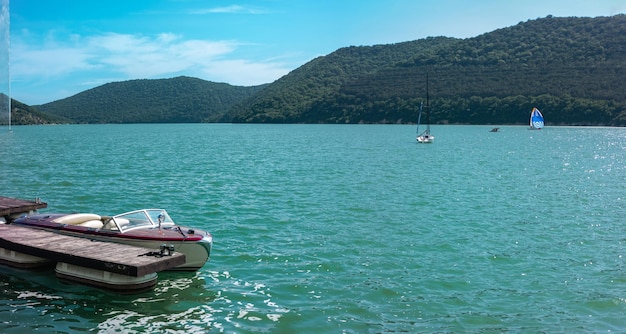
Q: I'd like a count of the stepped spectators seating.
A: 0